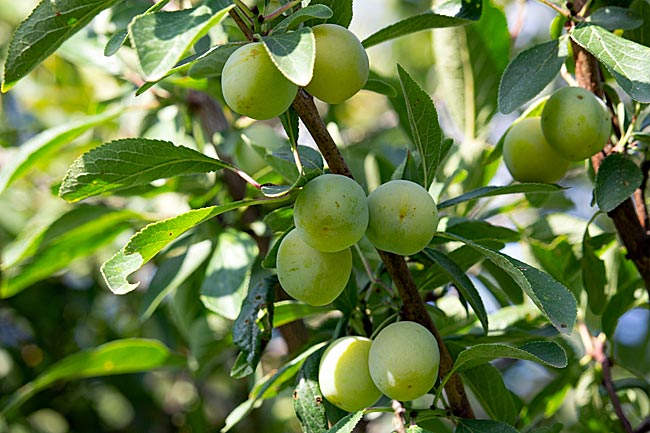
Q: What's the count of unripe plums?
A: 9